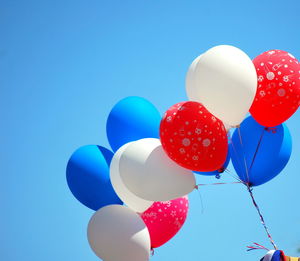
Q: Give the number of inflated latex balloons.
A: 12